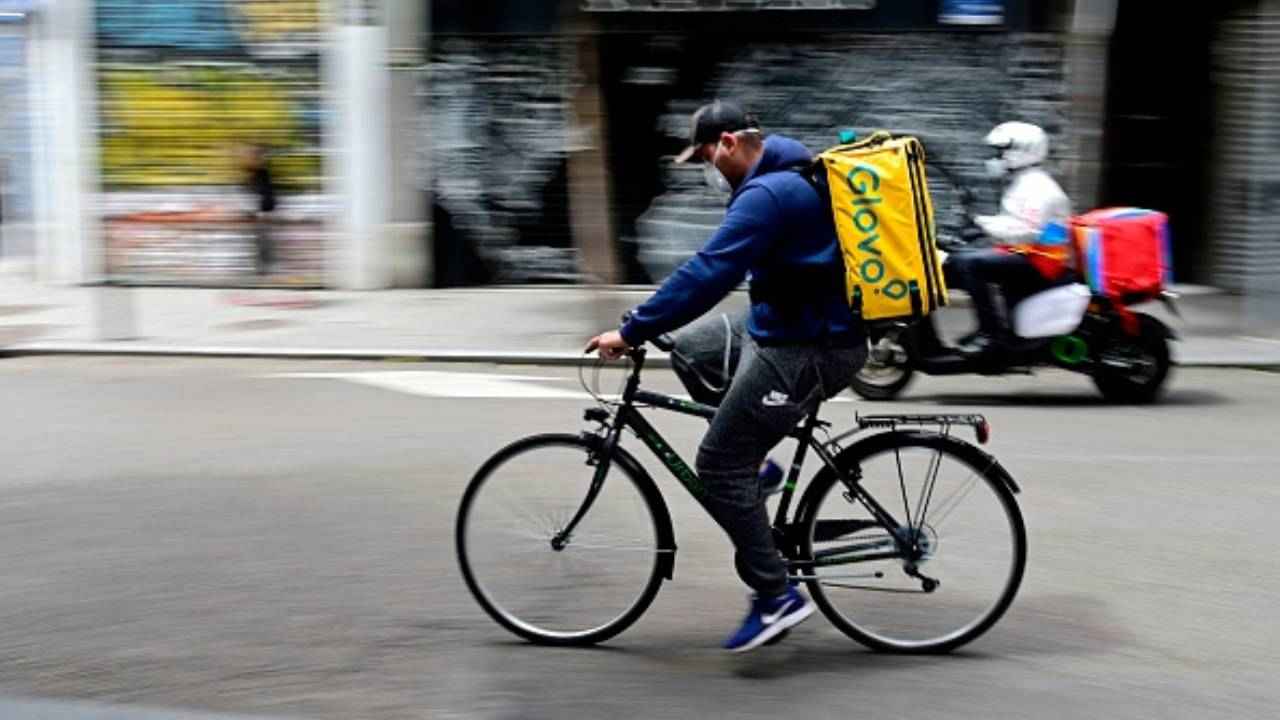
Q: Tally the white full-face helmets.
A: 1